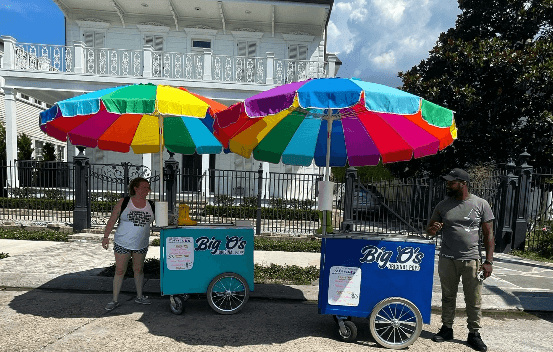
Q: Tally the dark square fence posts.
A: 5